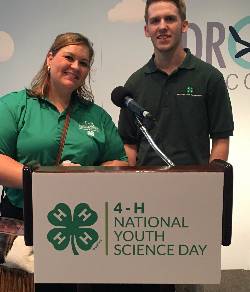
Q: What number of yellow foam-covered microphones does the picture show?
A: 0